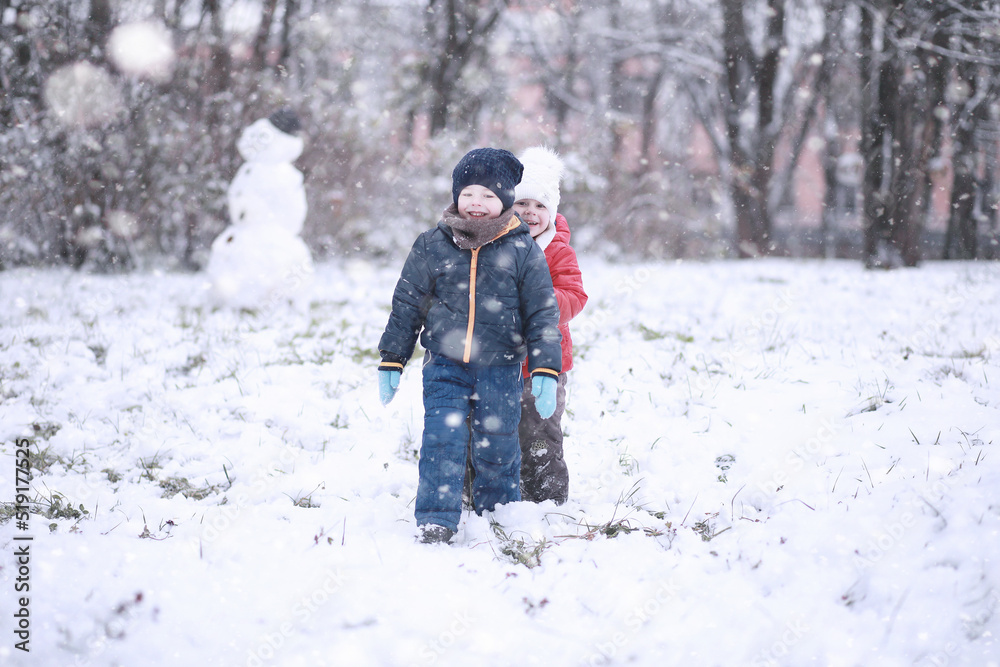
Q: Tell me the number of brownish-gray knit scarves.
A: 1